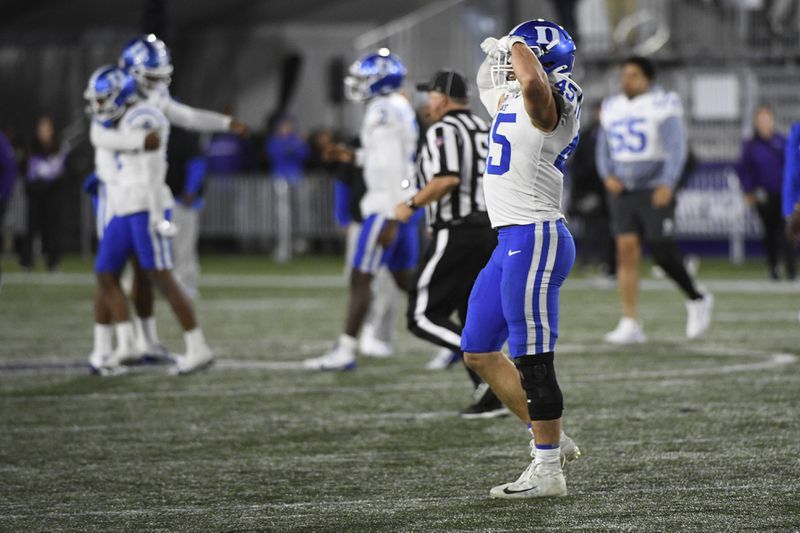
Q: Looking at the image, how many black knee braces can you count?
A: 1